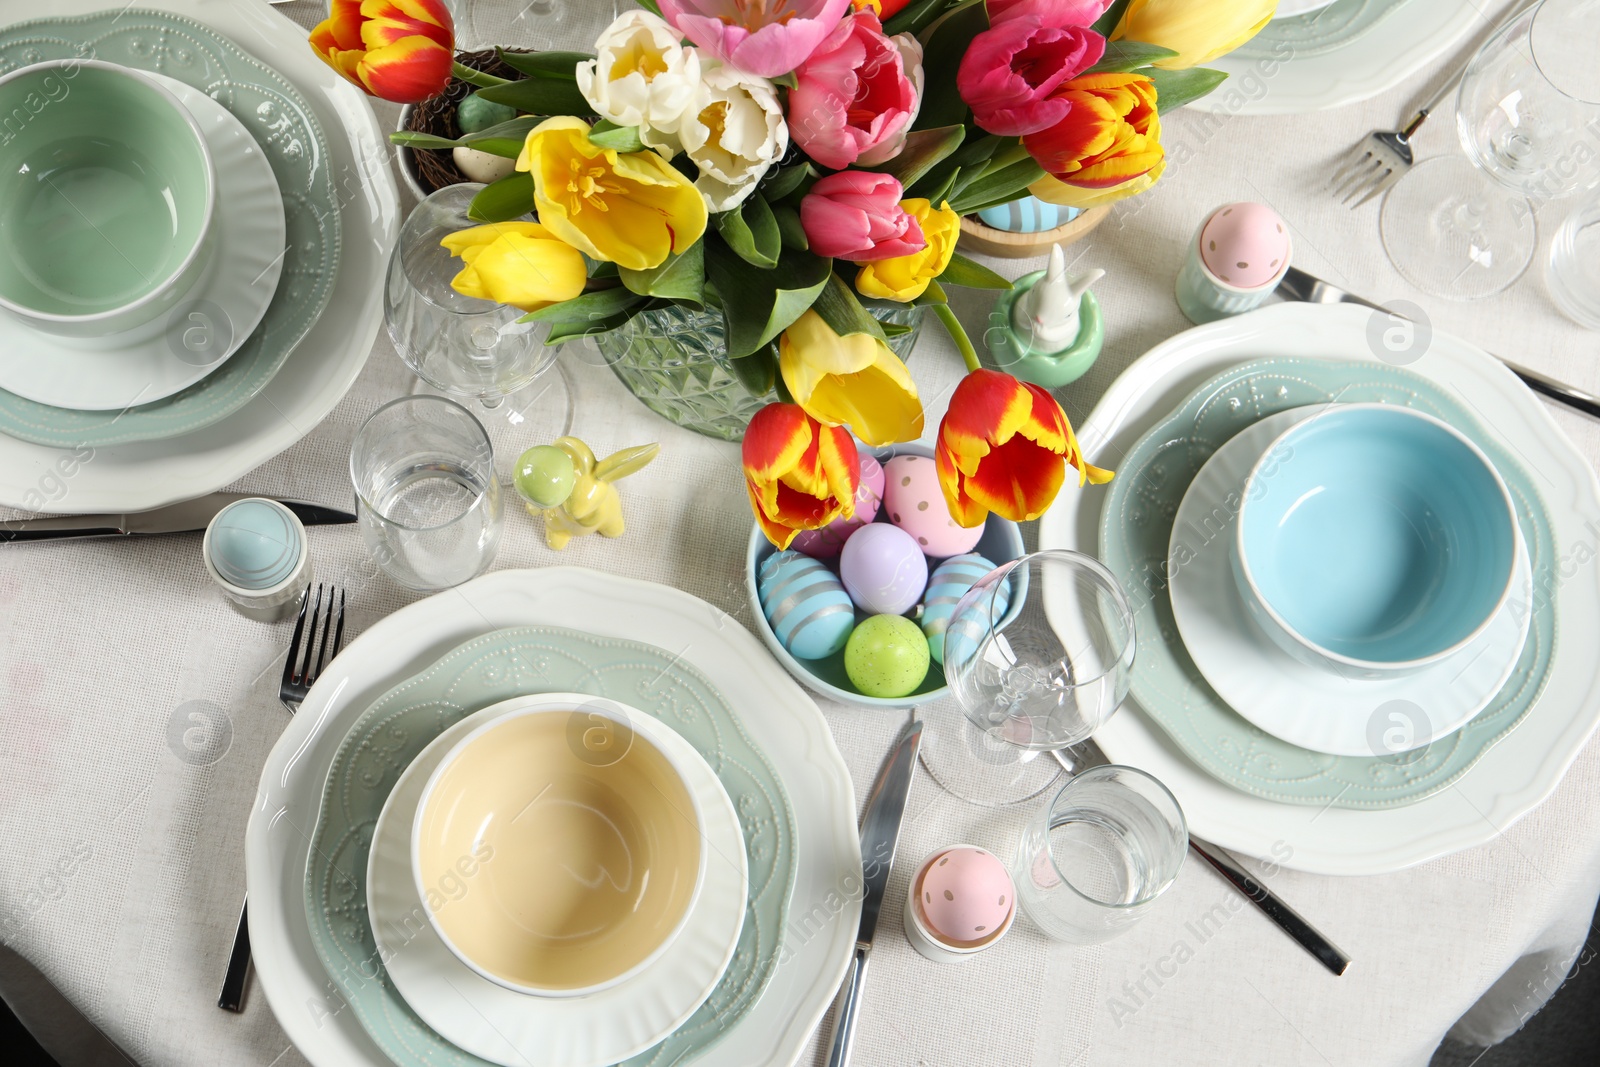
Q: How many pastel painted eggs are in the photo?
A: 12